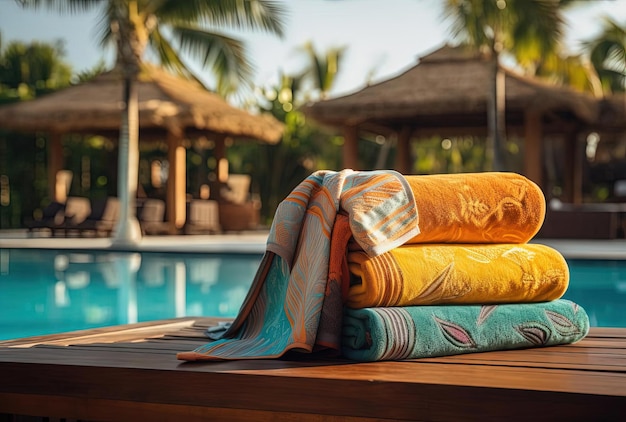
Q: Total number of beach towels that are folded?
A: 3